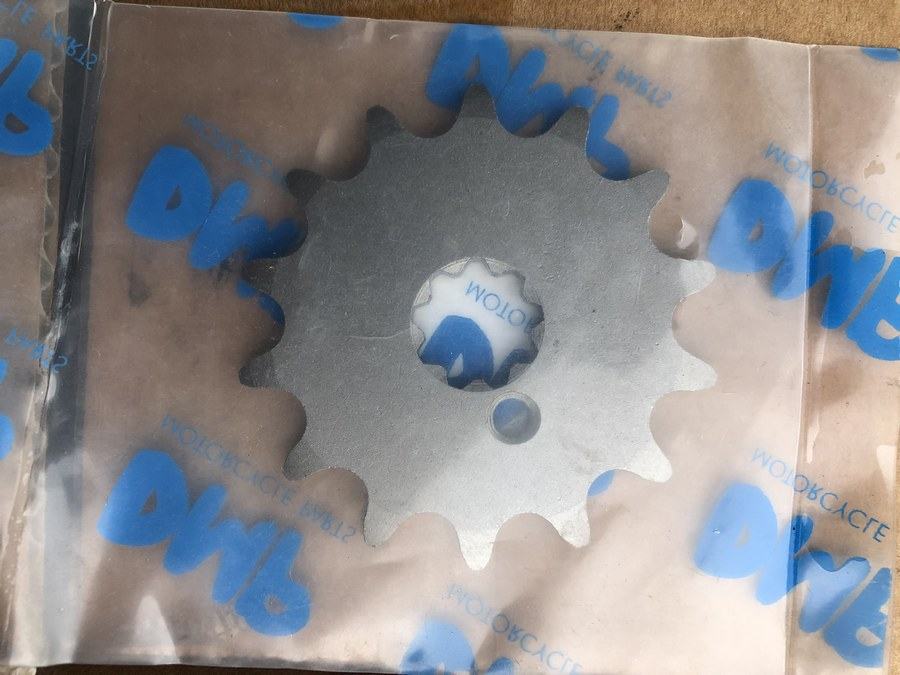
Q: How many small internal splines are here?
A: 9